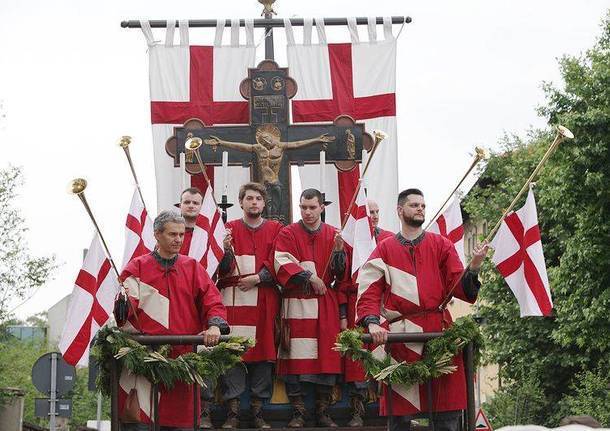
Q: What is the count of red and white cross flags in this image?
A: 8